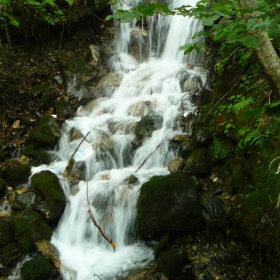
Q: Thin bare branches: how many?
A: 3